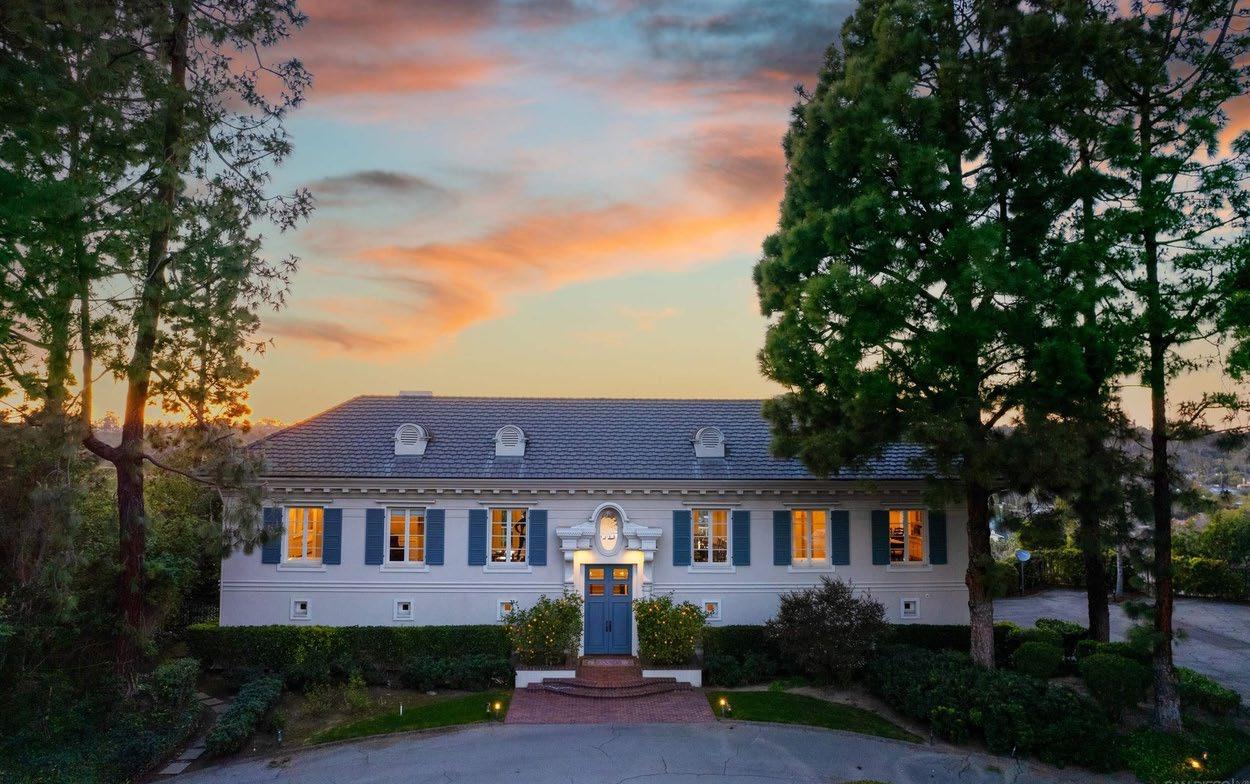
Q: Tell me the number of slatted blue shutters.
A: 12